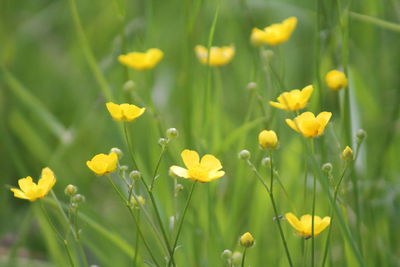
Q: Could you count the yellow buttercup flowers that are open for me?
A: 10